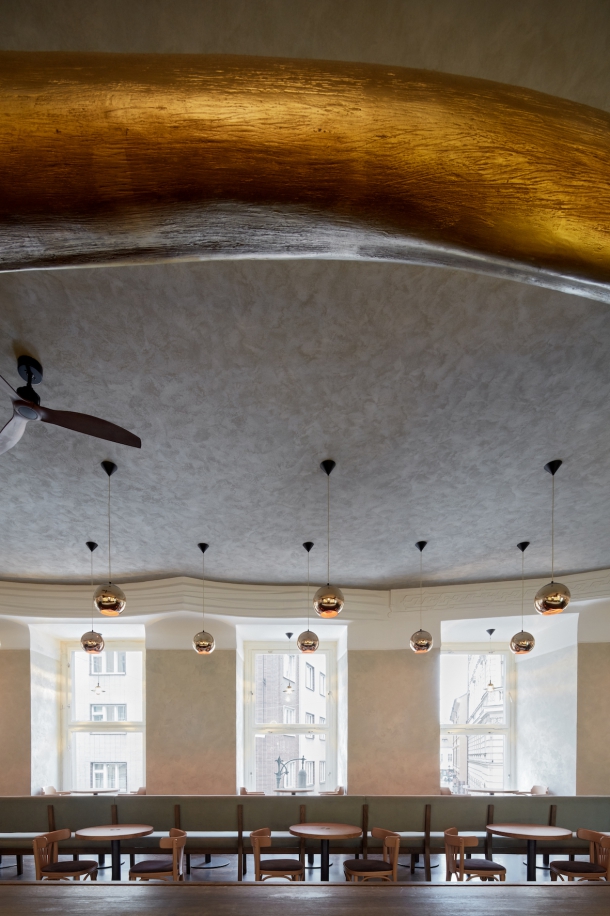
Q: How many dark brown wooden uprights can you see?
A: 9